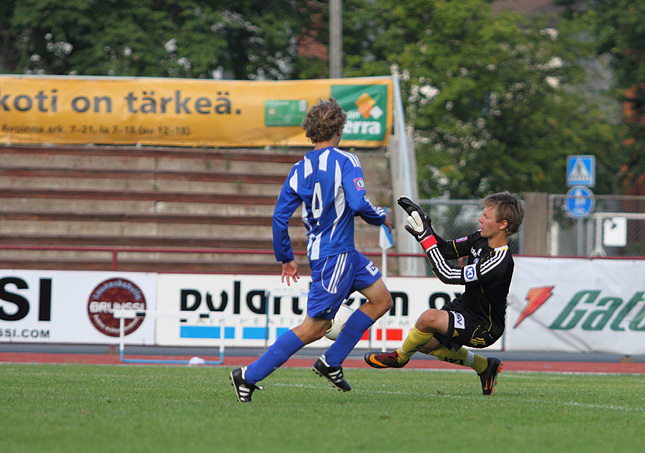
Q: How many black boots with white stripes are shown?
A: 2